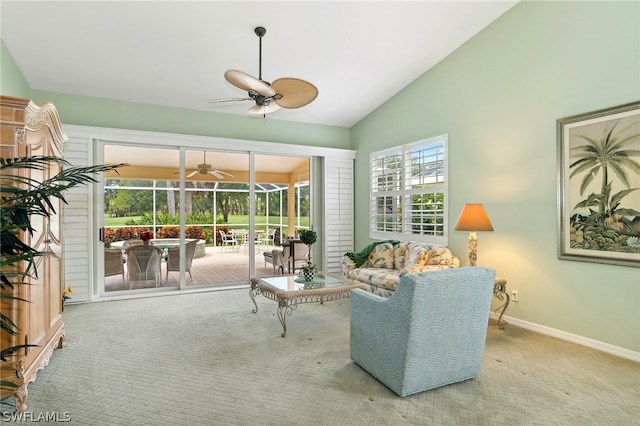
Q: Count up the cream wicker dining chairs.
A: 4